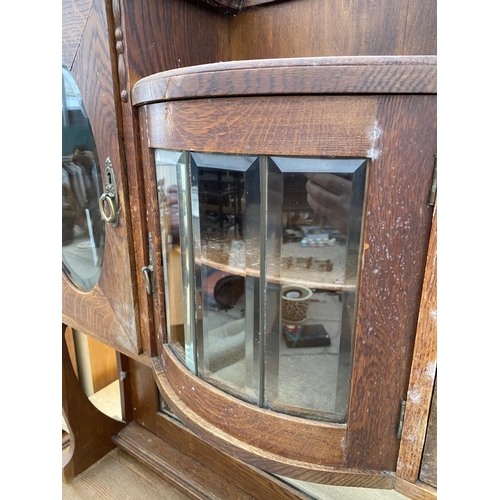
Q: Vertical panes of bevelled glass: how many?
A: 3